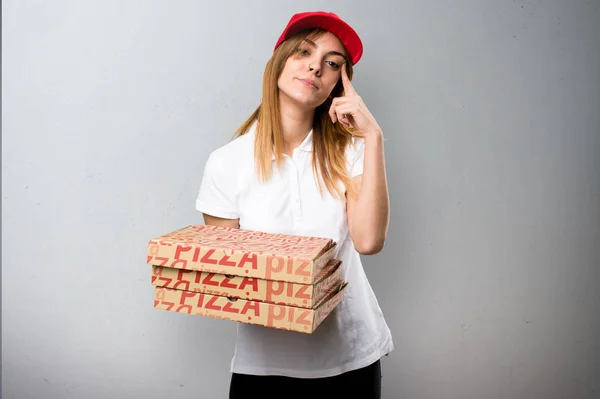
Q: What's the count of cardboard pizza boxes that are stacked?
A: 3